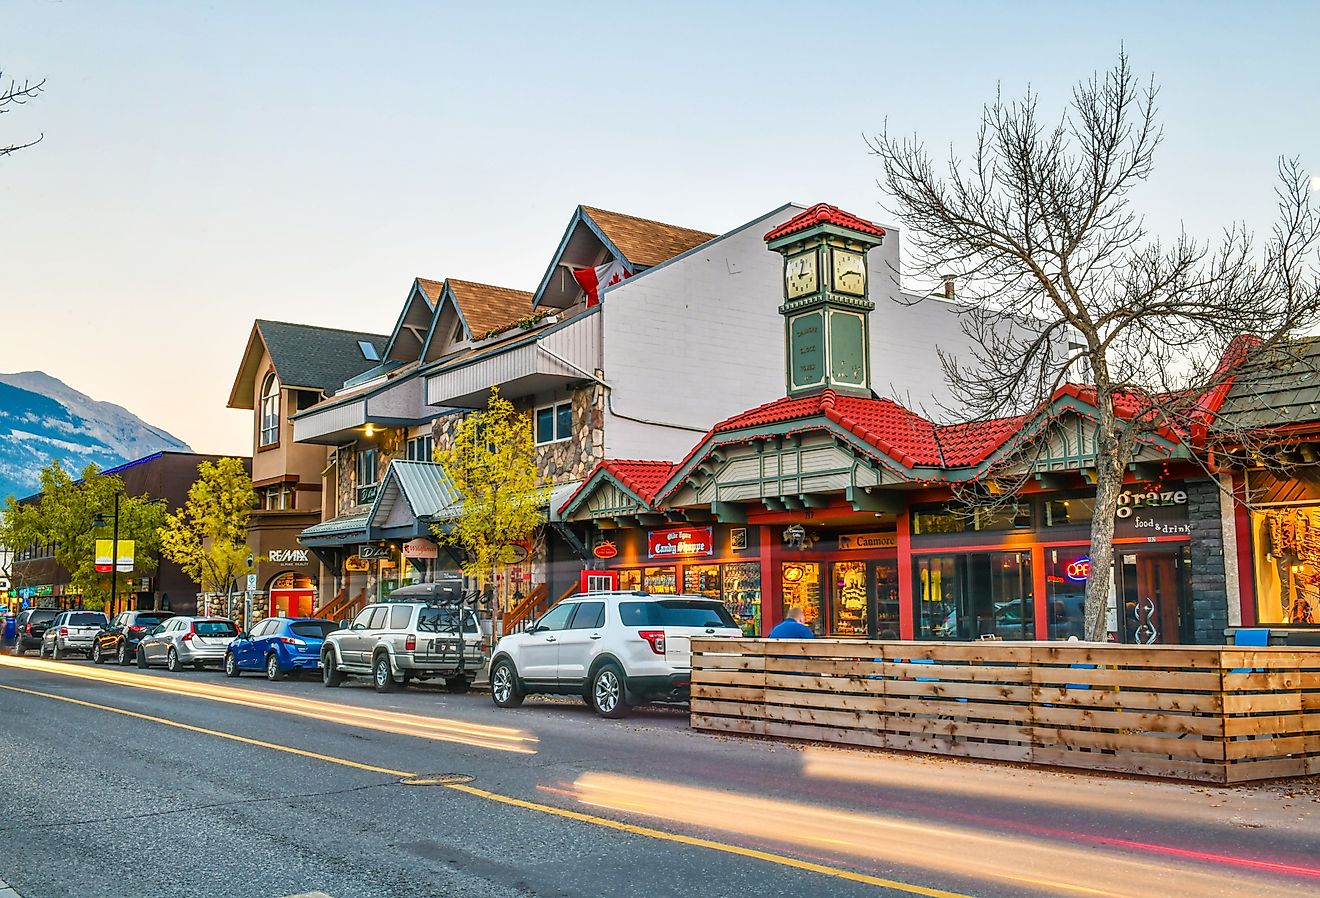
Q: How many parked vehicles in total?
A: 7